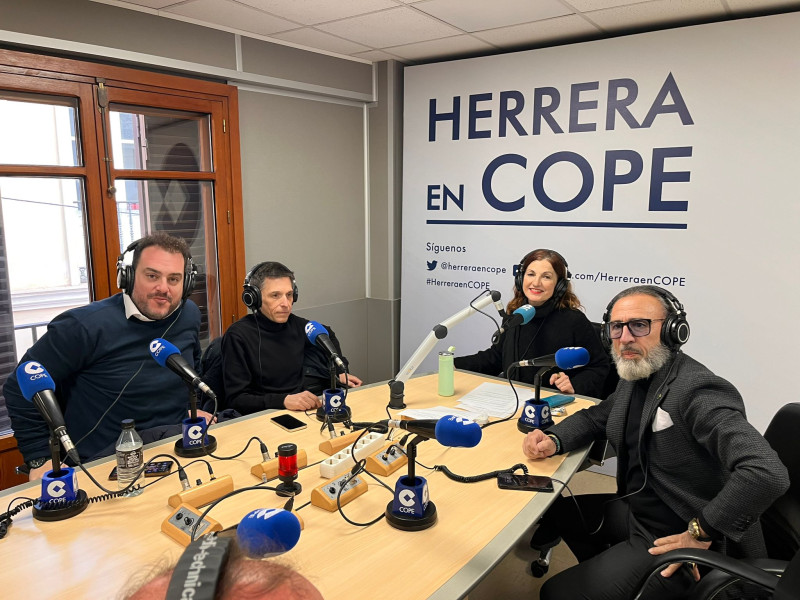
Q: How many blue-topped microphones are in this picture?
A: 7